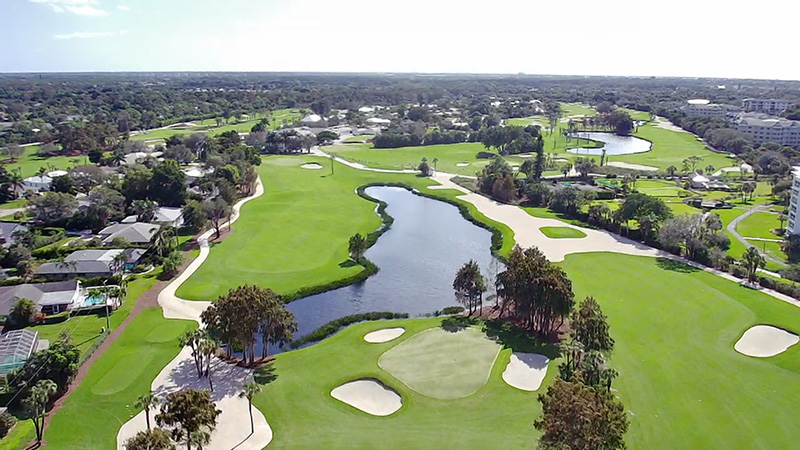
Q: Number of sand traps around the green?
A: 3